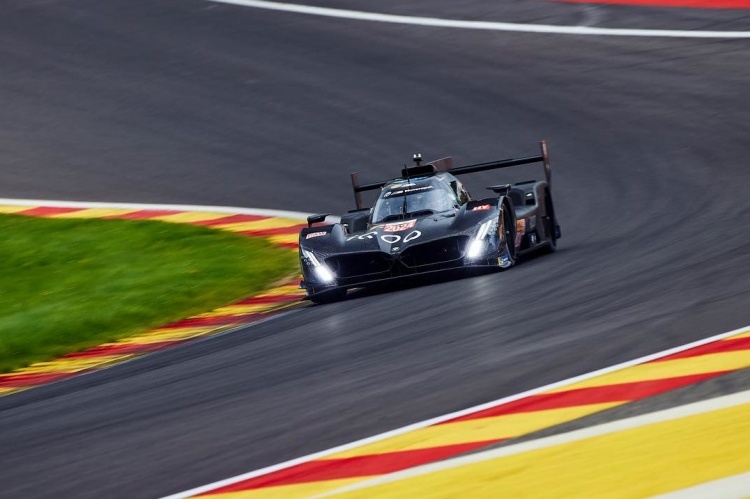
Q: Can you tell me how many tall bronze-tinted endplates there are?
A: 2